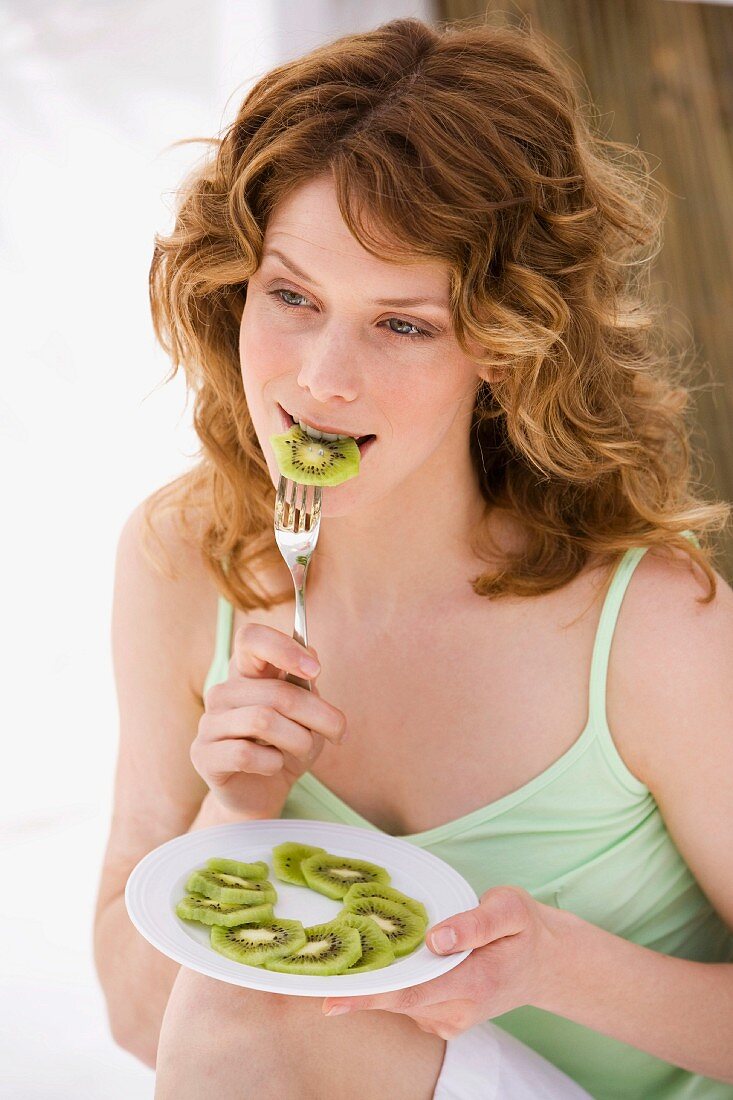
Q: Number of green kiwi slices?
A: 11